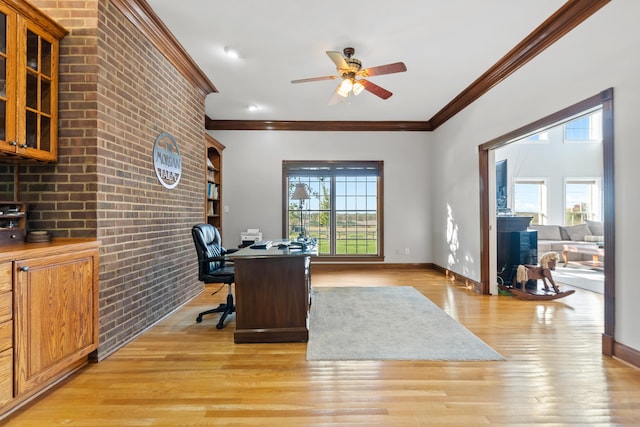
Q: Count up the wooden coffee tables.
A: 1